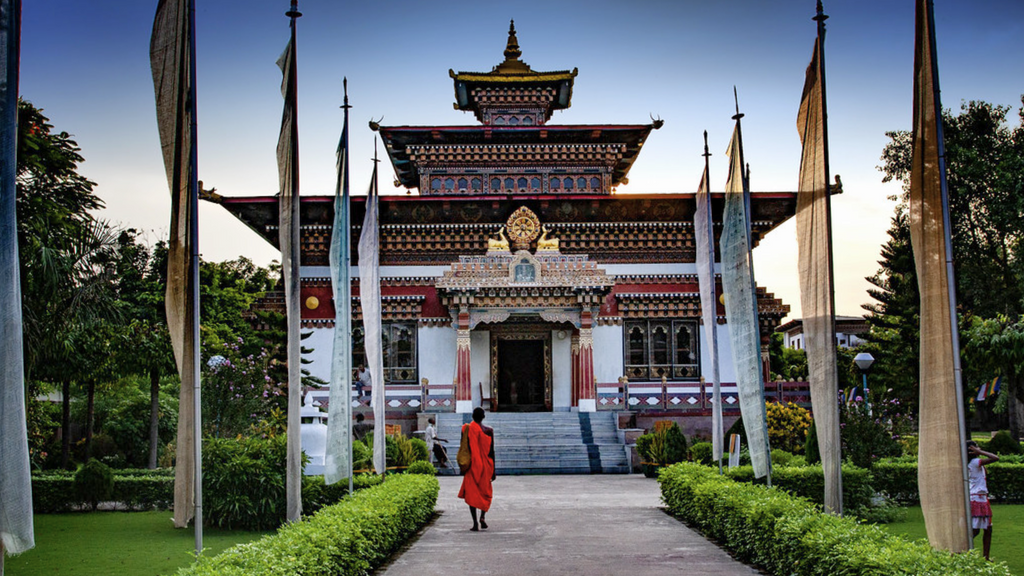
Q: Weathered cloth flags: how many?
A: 9